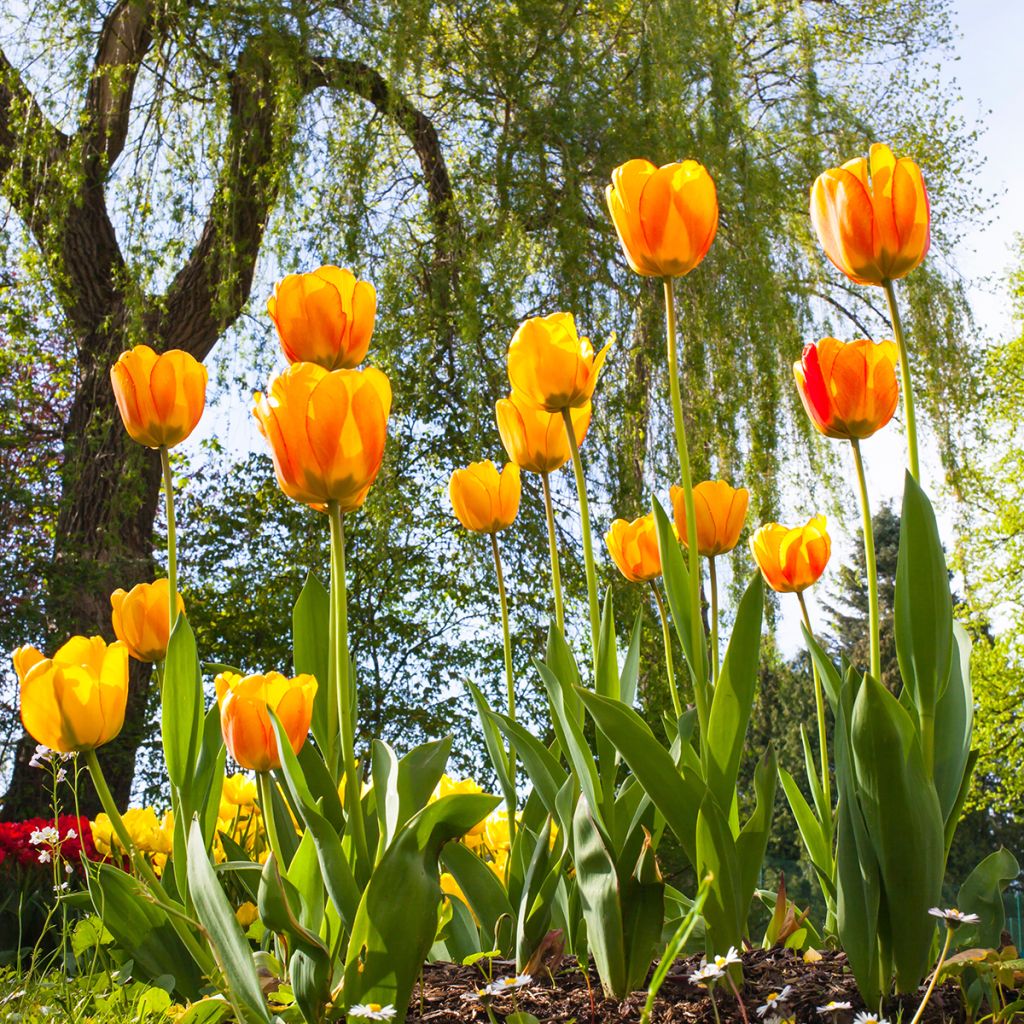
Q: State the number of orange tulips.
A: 15